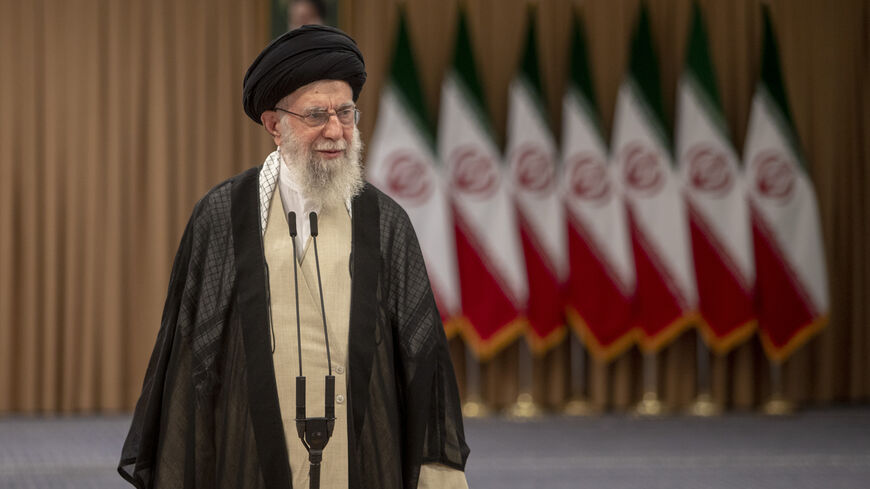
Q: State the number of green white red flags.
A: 7